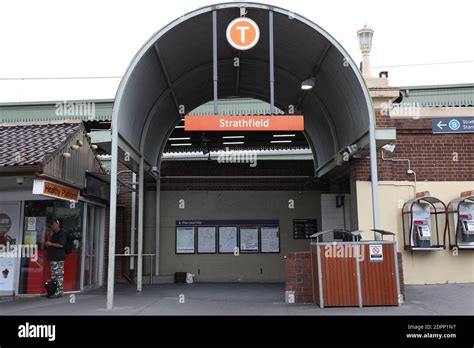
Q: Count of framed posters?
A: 5